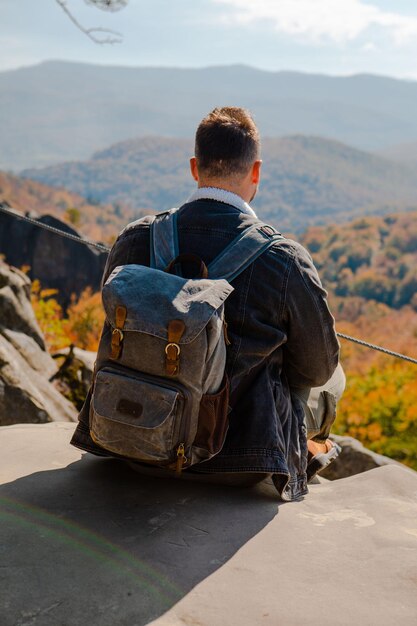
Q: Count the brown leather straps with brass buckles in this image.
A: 2